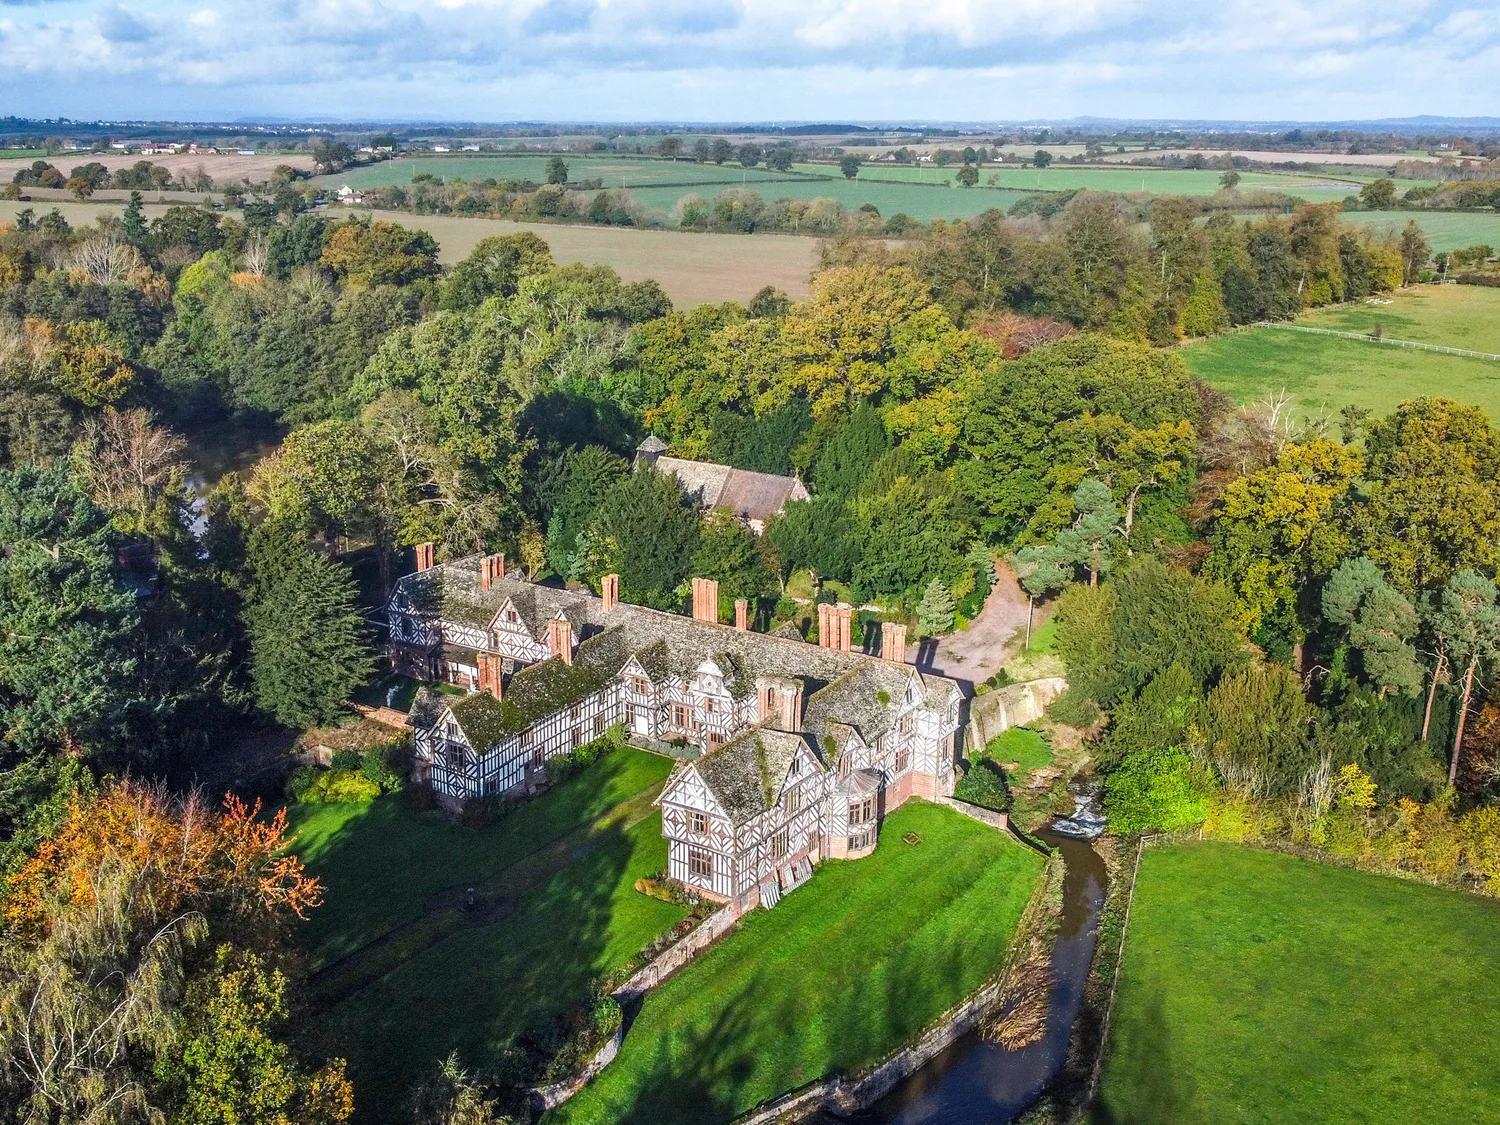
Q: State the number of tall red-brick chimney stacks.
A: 10